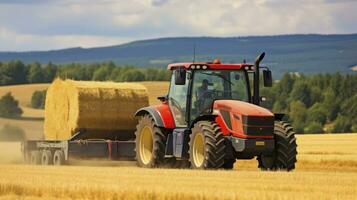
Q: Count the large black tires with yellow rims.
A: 2